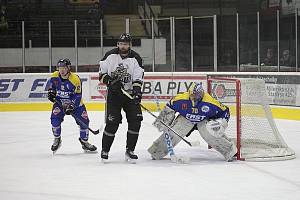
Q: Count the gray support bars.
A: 14